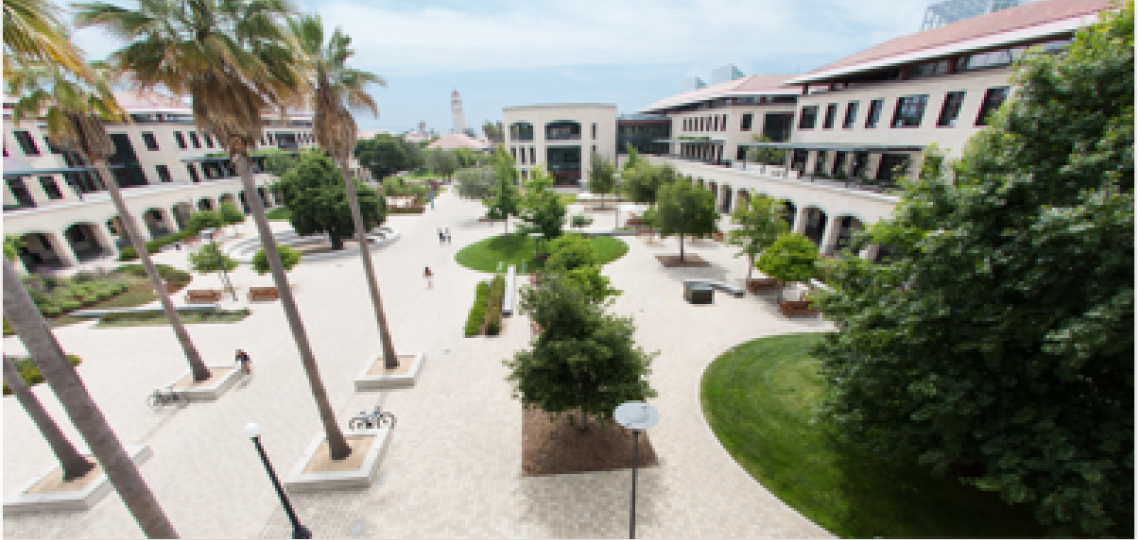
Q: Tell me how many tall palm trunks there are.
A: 5